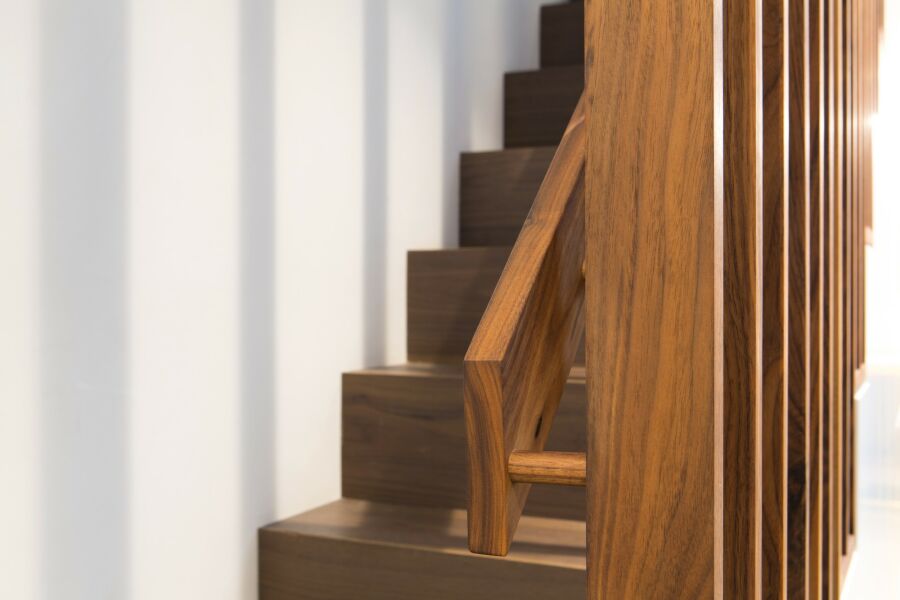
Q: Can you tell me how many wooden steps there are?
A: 6